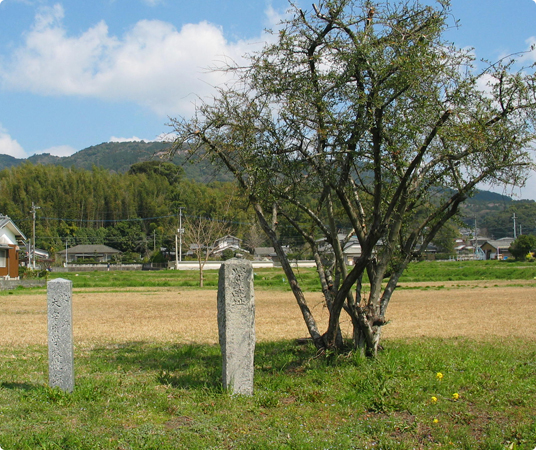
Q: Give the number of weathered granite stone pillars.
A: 2